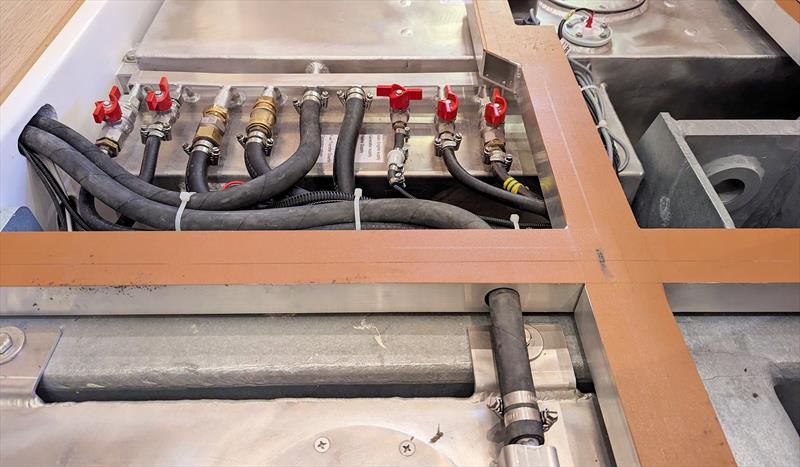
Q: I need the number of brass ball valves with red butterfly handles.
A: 5